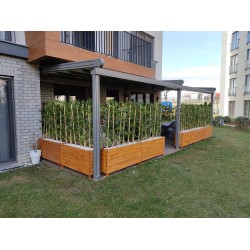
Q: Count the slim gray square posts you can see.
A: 3